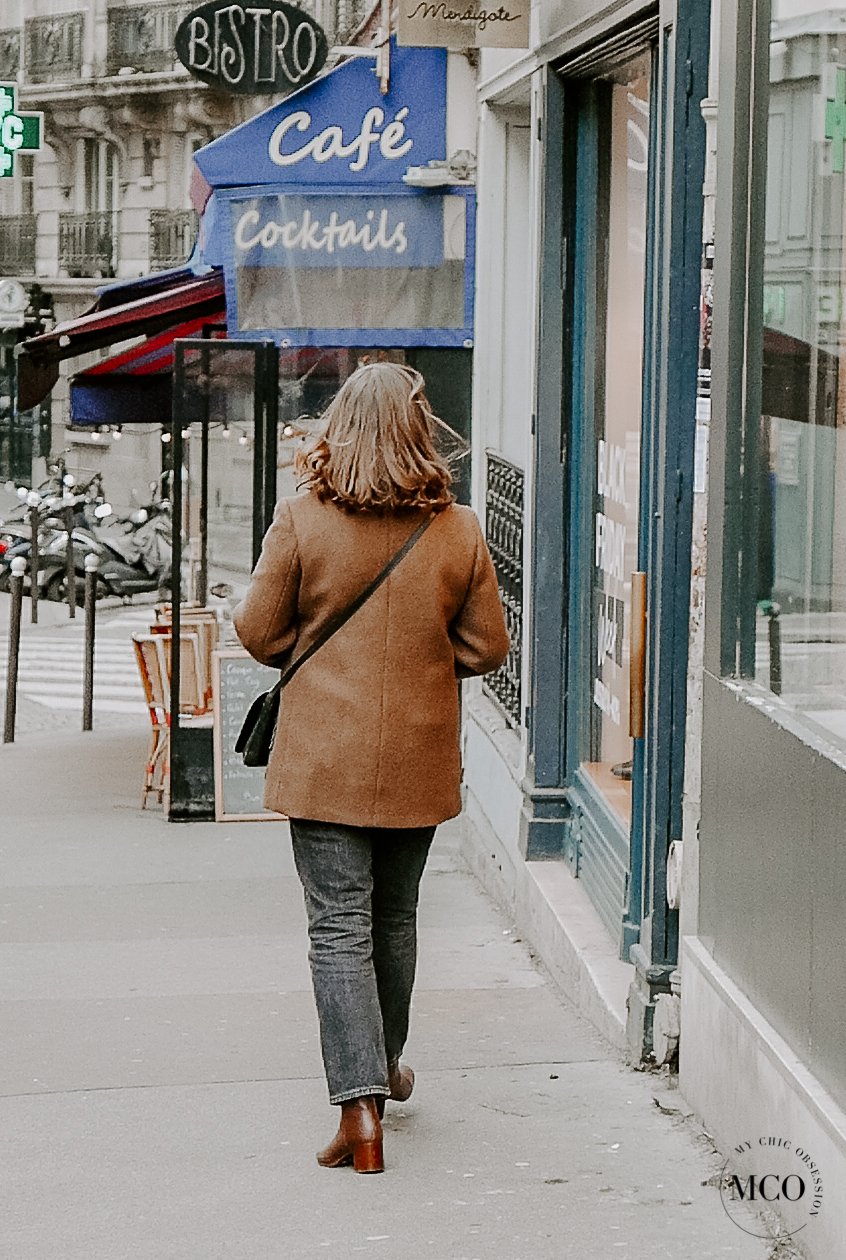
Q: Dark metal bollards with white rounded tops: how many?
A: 4